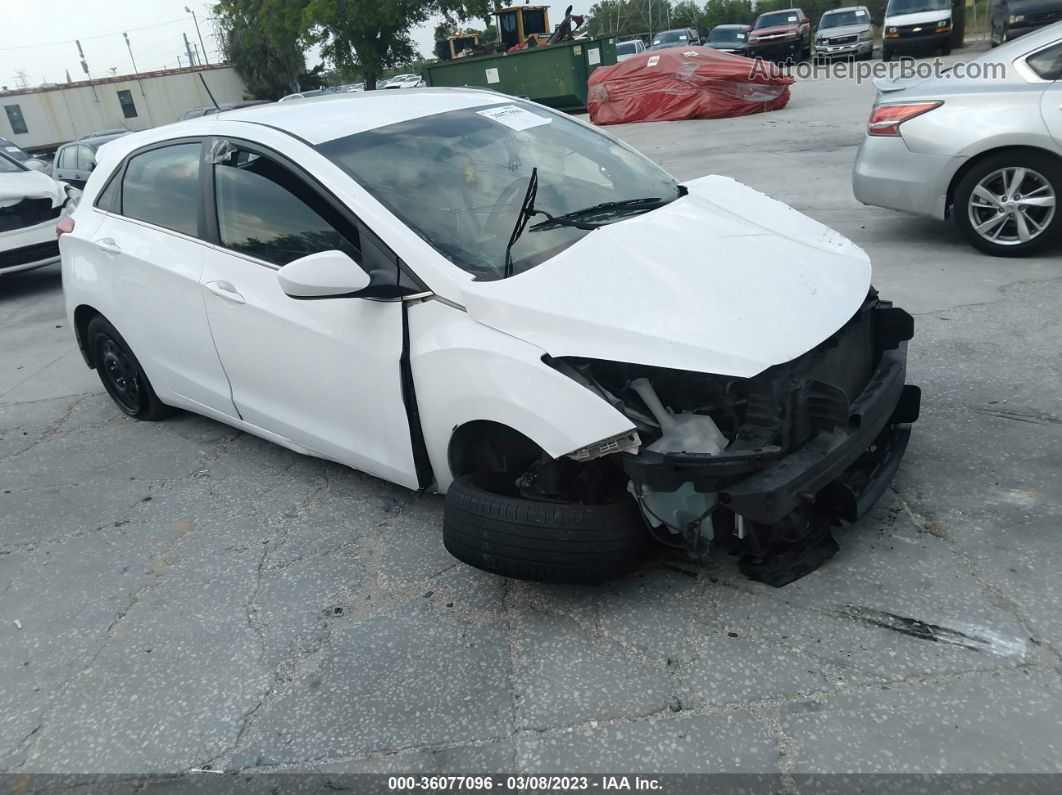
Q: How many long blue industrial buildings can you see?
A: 0